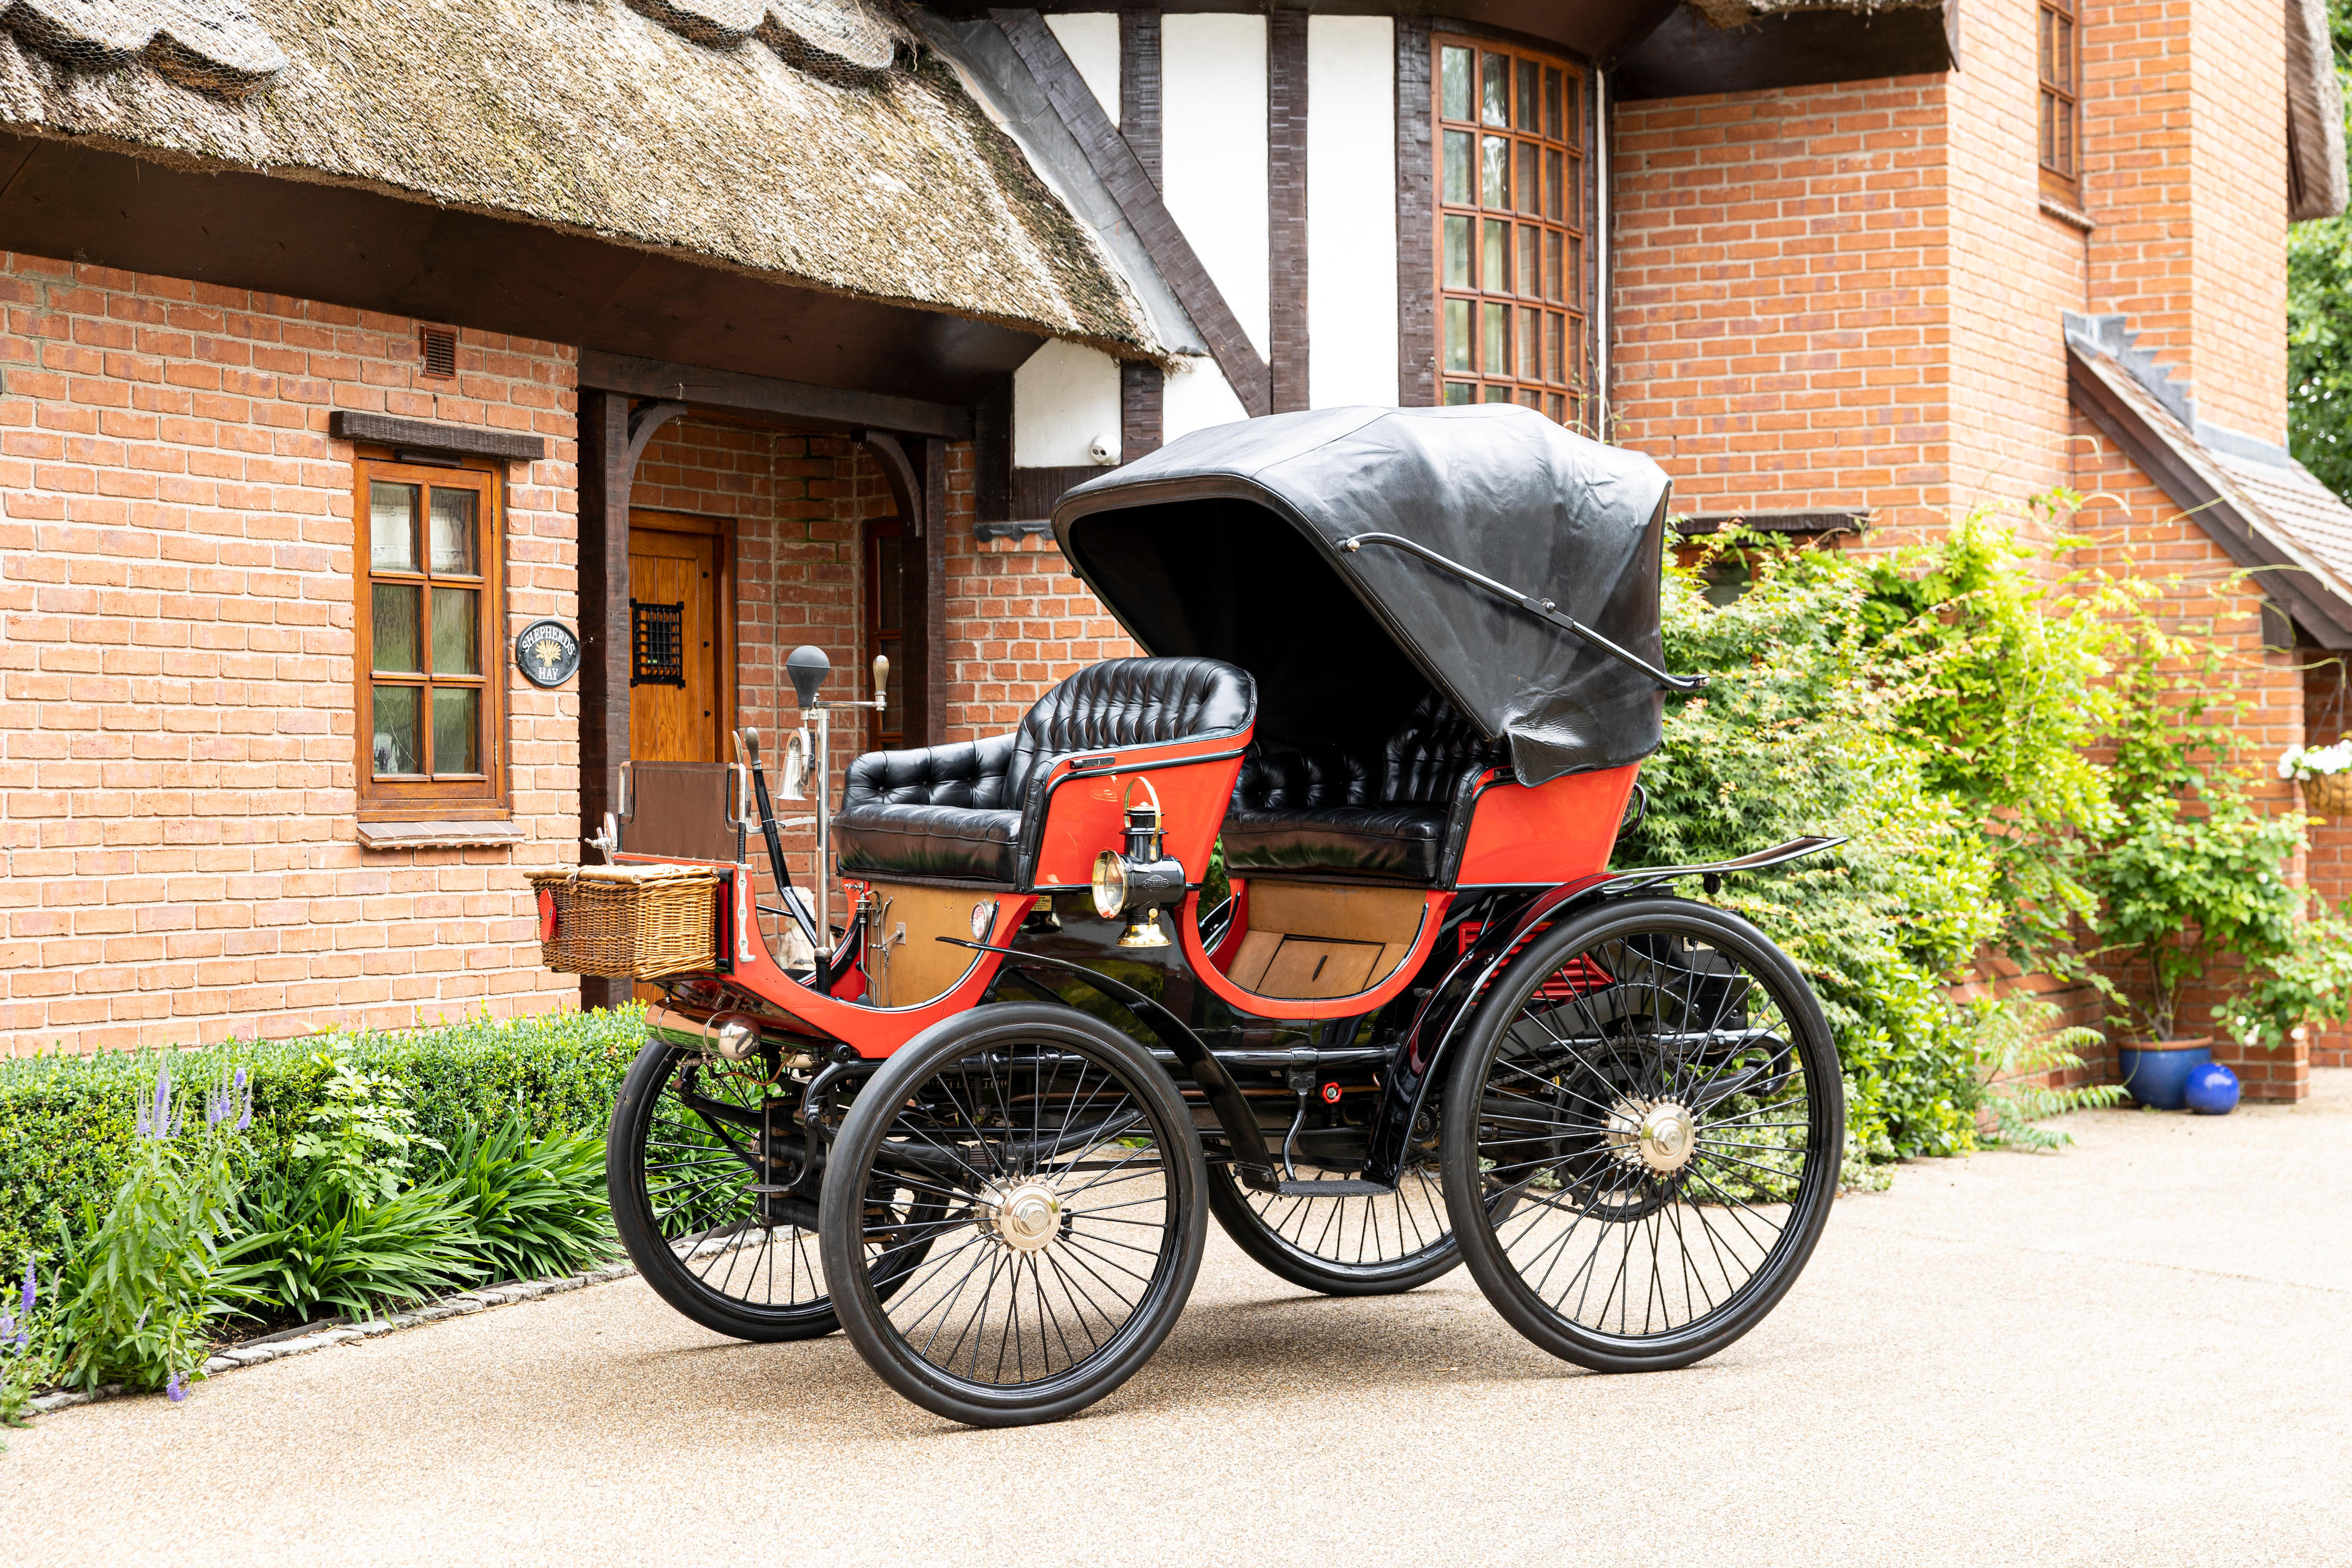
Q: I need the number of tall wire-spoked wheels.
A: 4